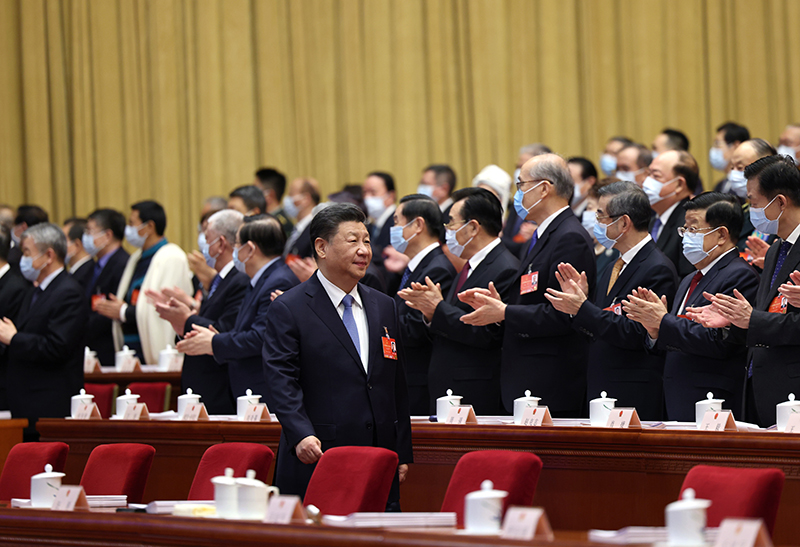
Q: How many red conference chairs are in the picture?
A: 8